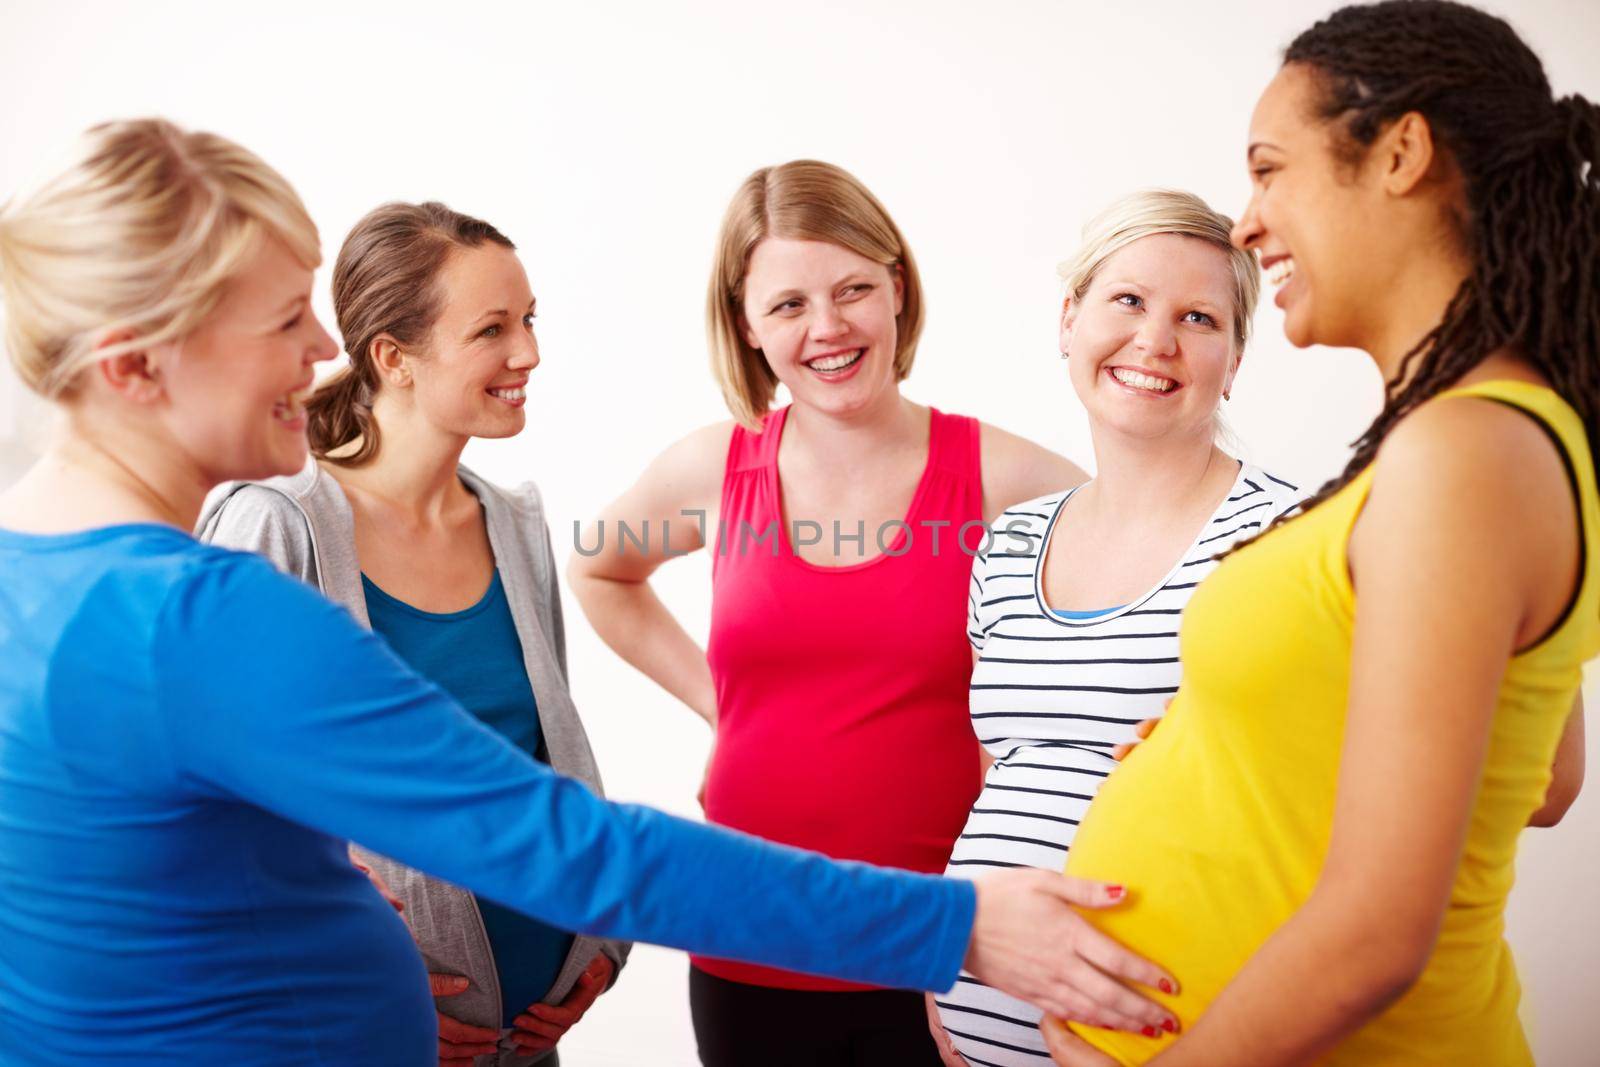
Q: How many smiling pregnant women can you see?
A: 5